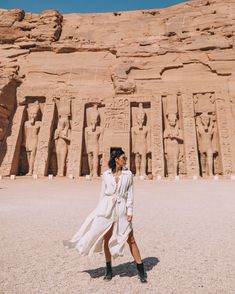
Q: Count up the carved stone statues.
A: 6